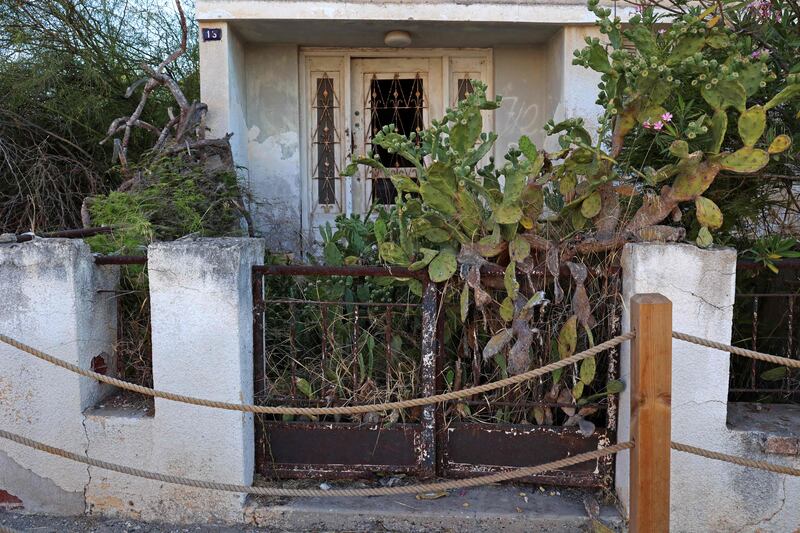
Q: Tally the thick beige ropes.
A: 2